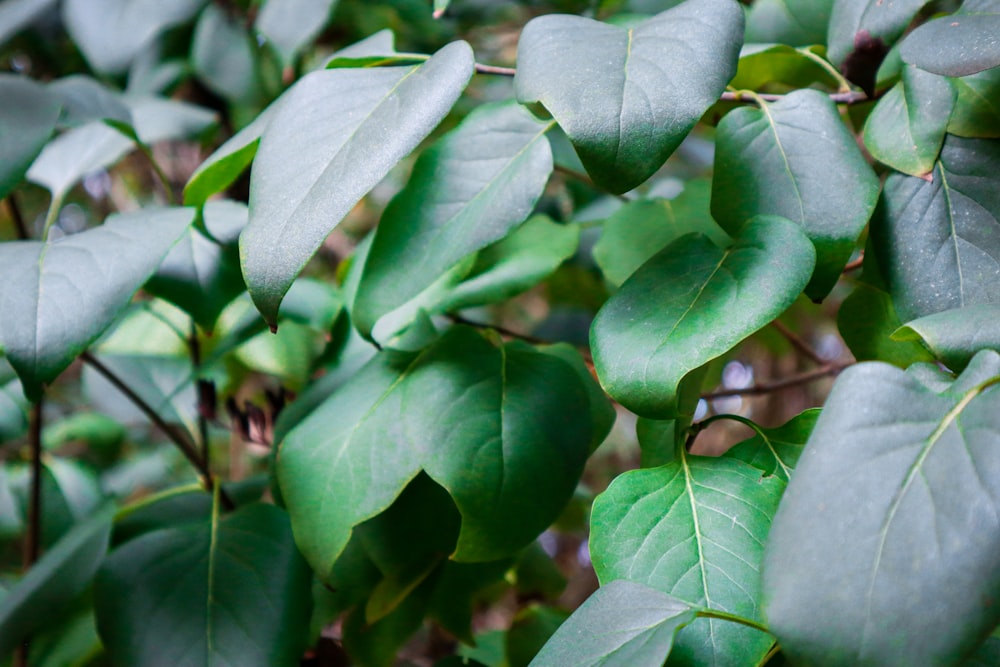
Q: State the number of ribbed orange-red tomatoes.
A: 0